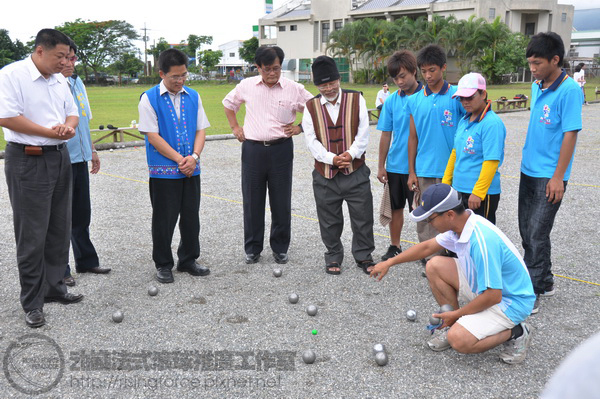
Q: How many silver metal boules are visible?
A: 11